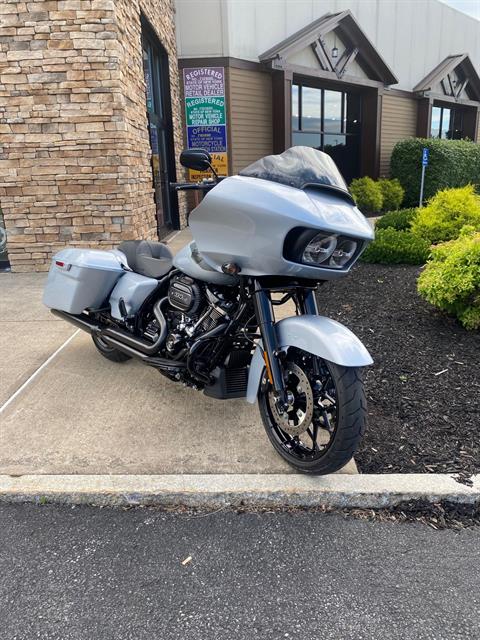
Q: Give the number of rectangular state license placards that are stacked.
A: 4